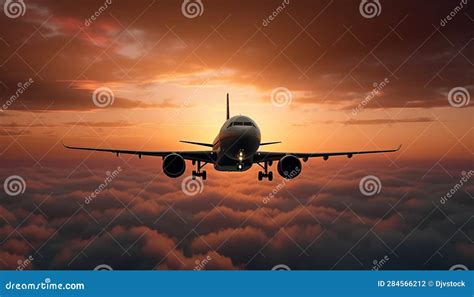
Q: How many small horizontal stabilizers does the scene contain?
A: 2